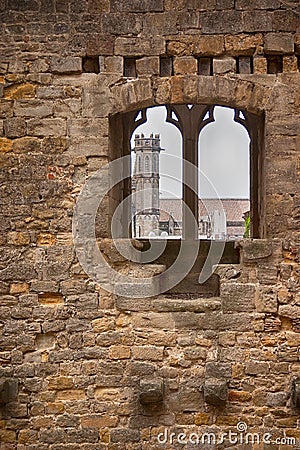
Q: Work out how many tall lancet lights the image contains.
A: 2